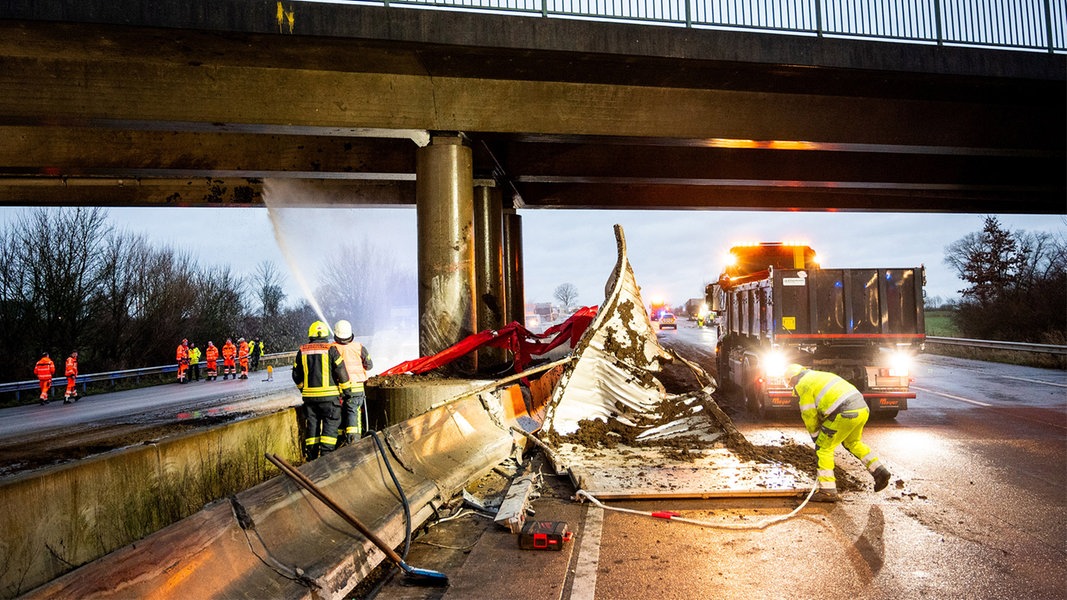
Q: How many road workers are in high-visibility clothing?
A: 11